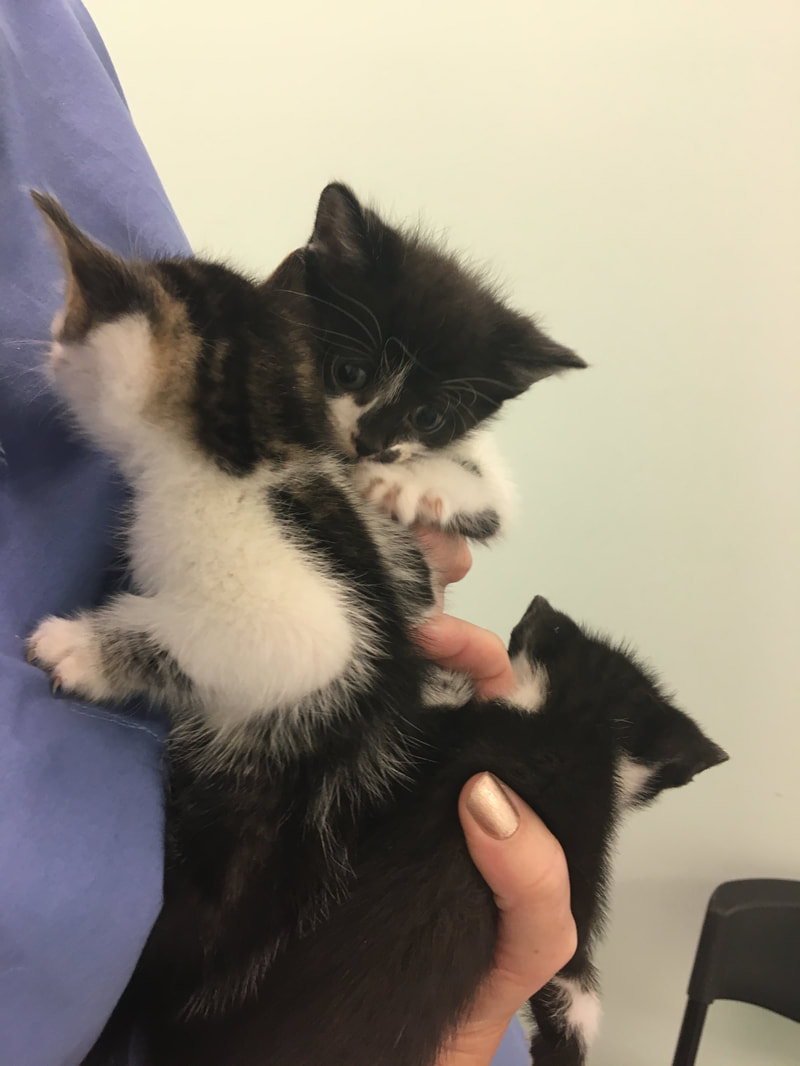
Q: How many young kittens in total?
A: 3